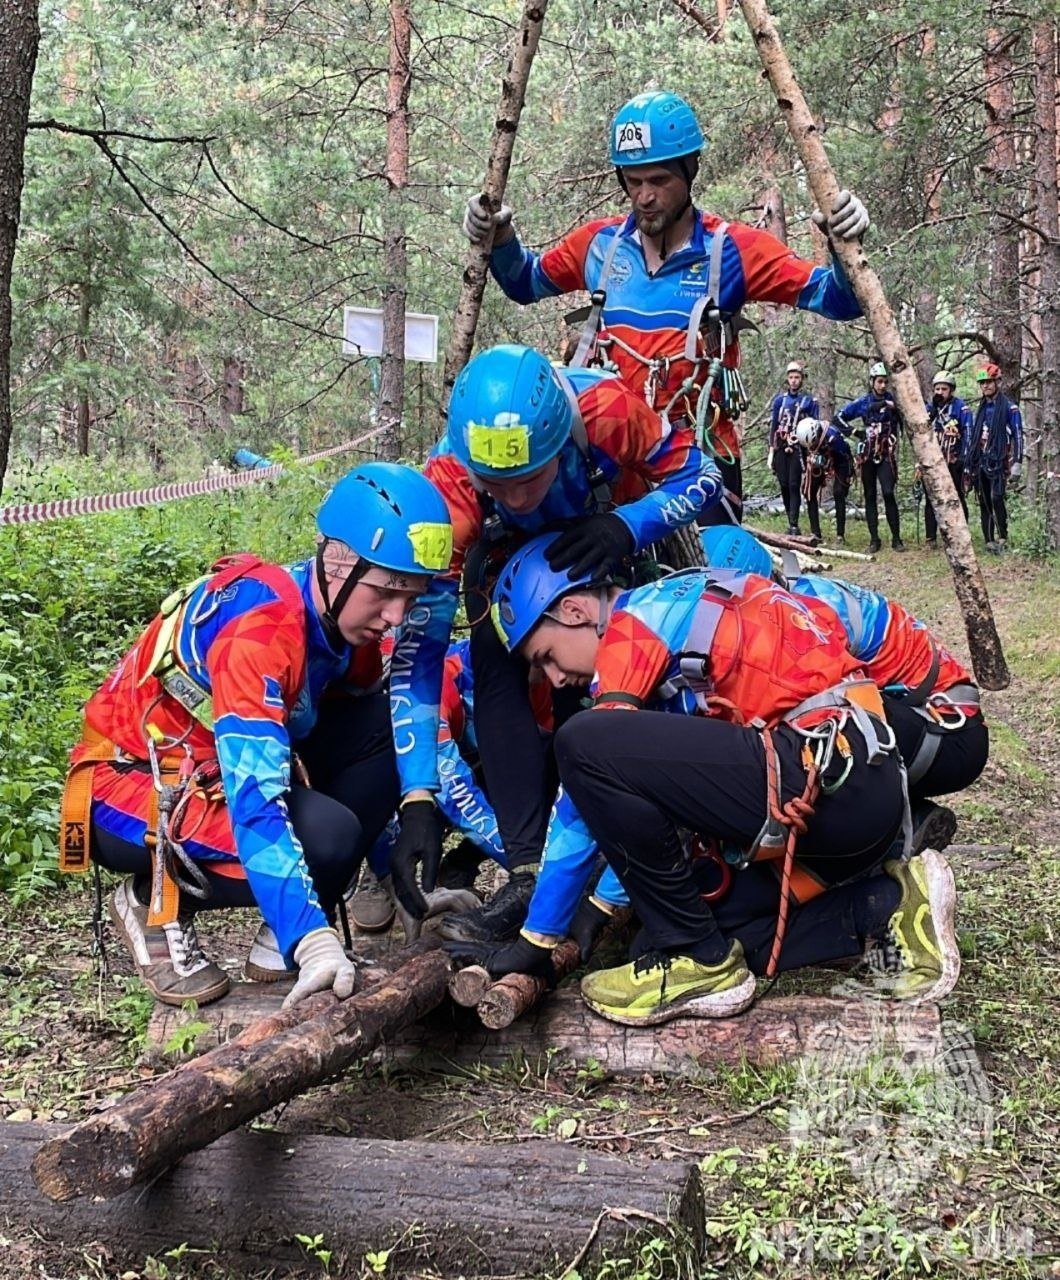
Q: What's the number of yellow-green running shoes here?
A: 2